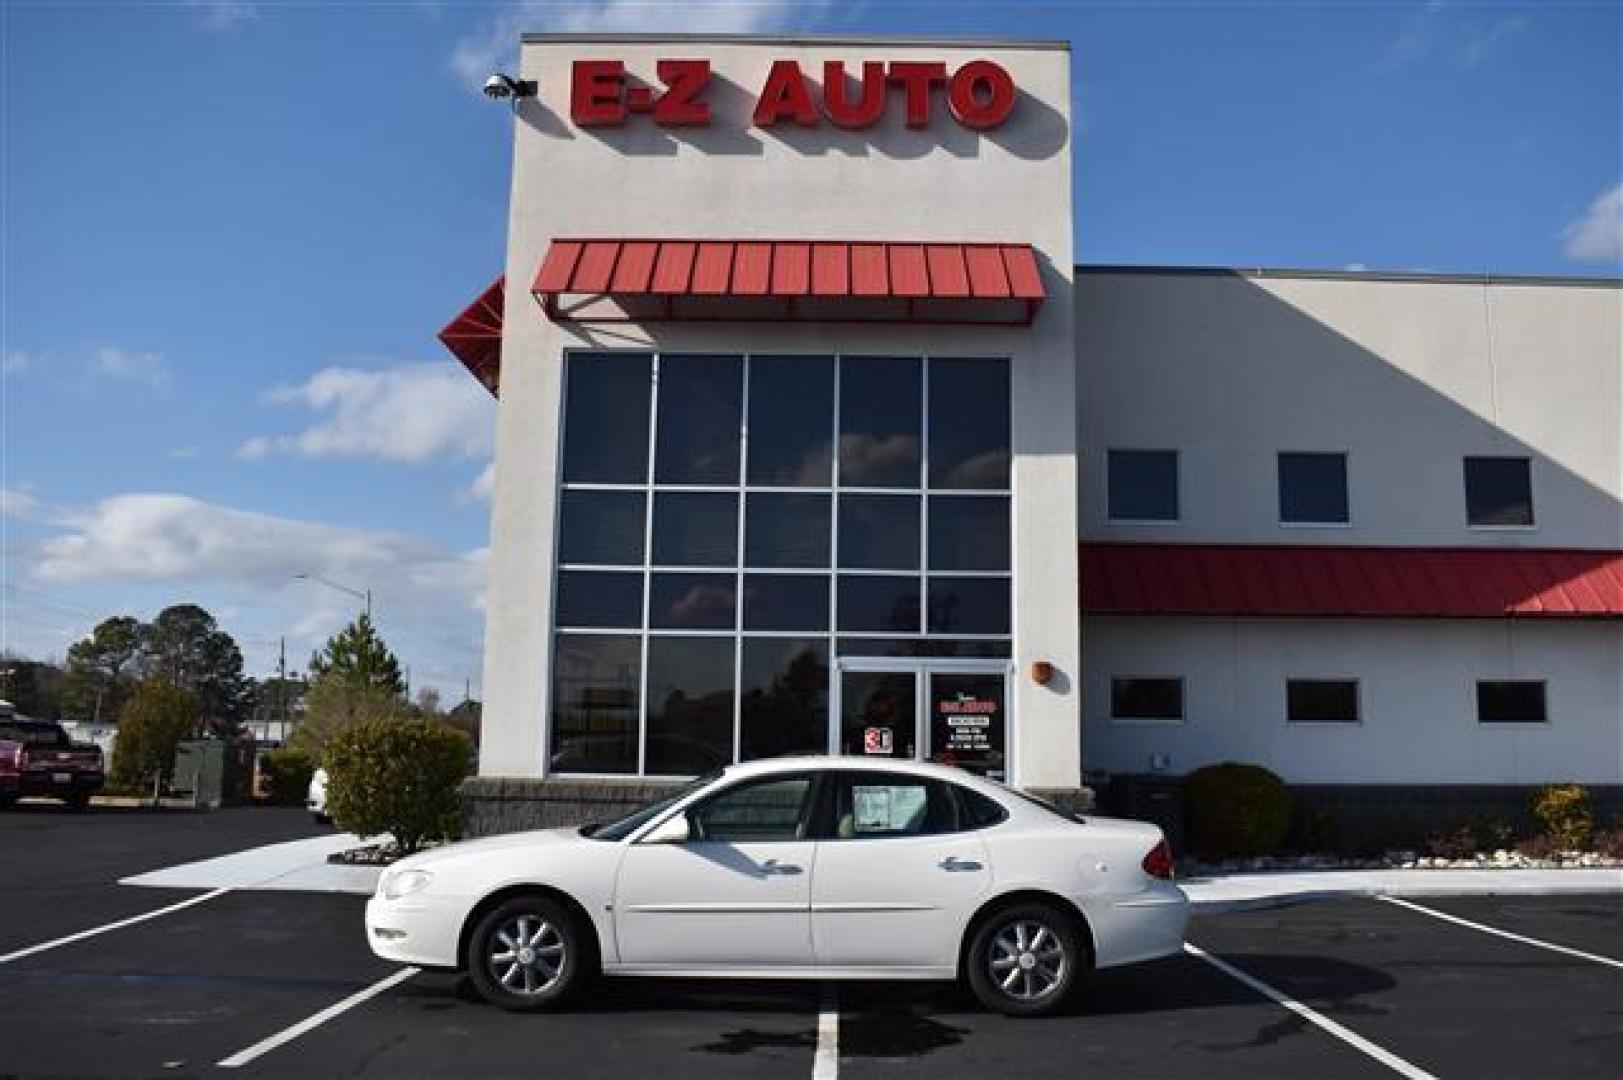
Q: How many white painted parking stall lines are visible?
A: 5